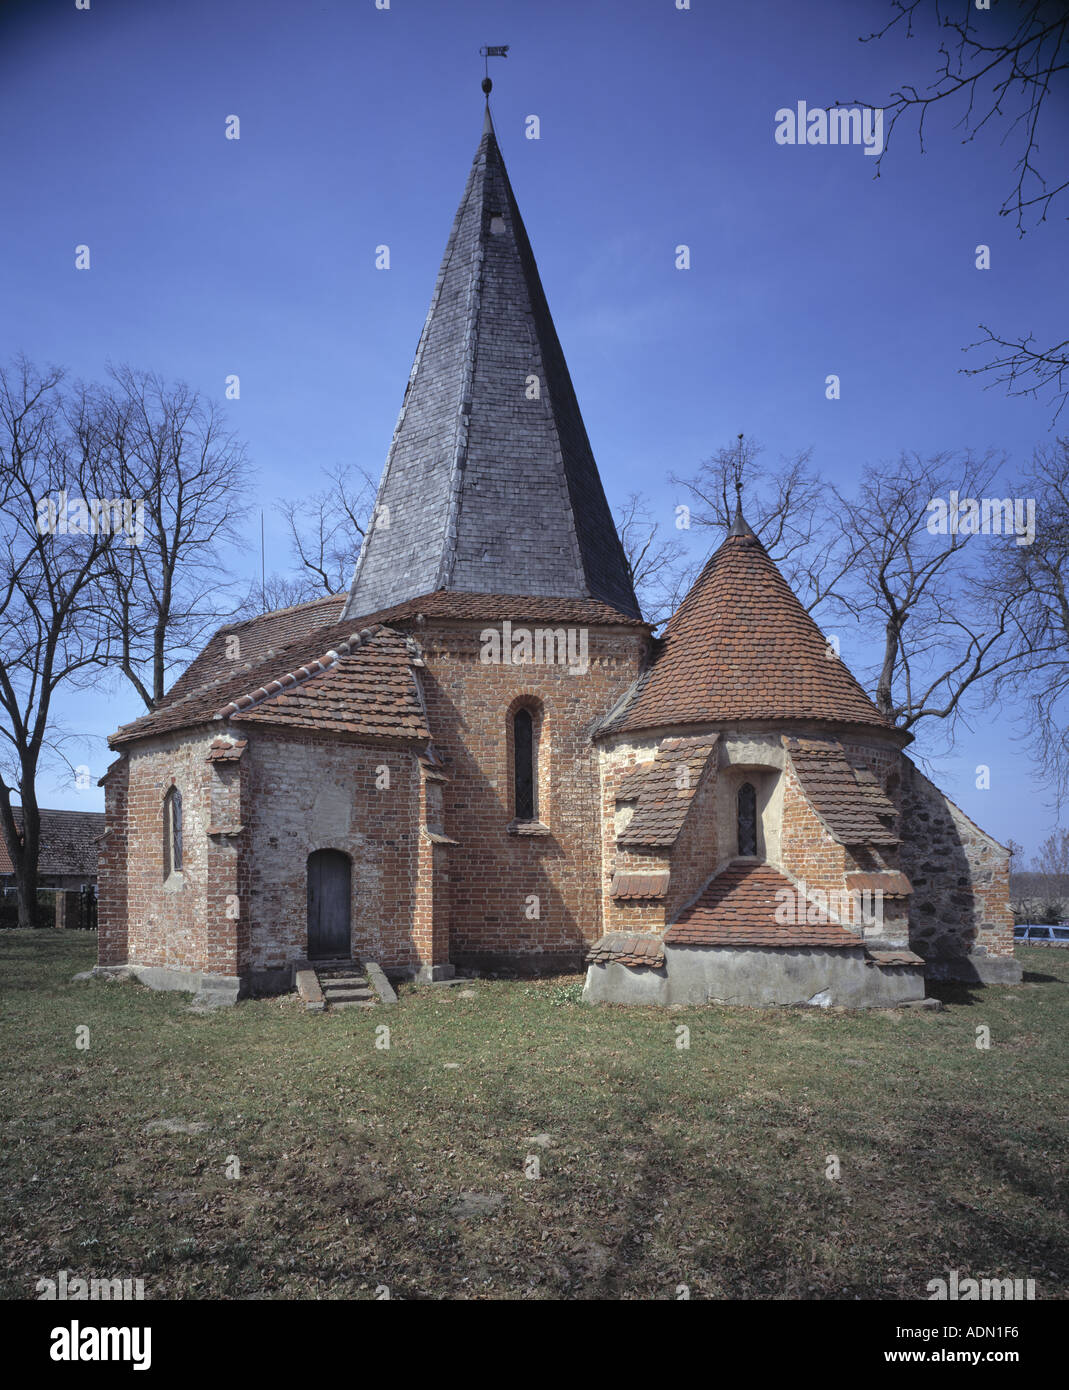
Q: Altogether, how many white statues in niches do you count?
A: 0